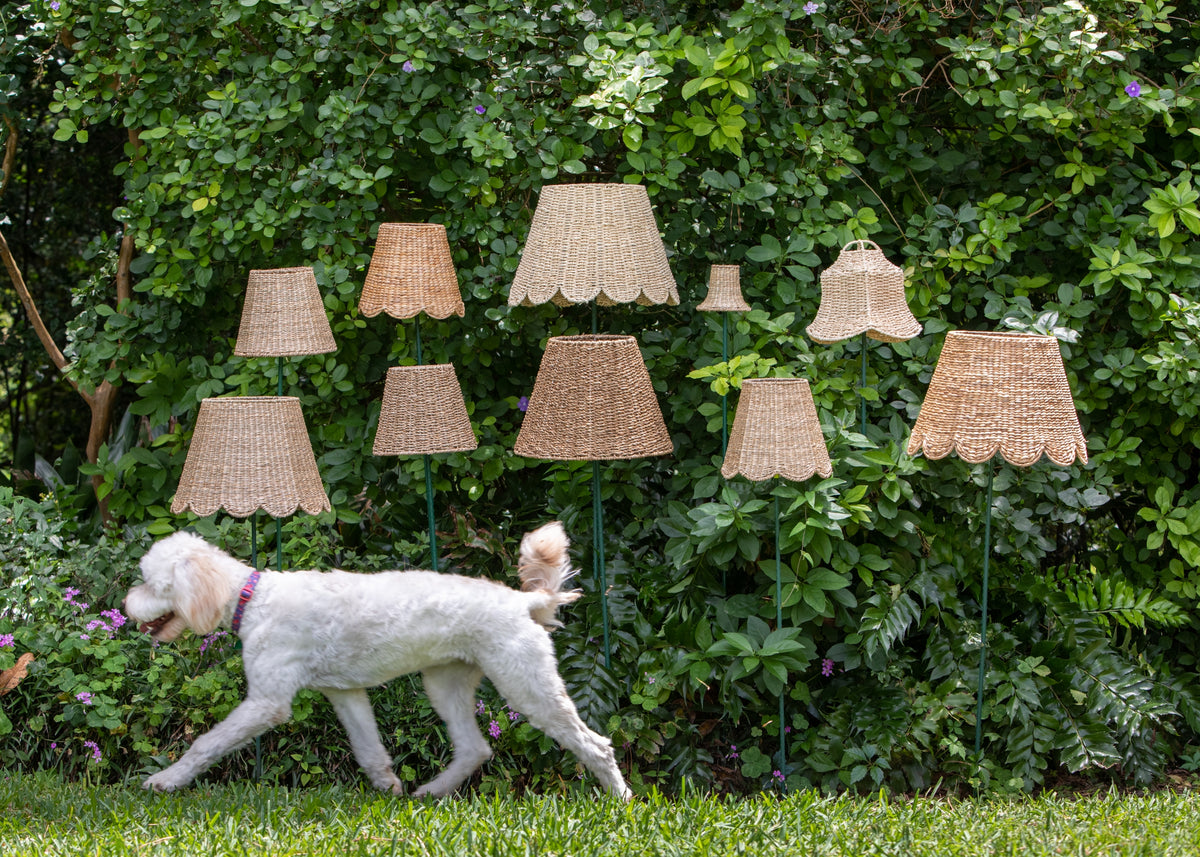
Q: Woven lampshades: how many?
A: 10